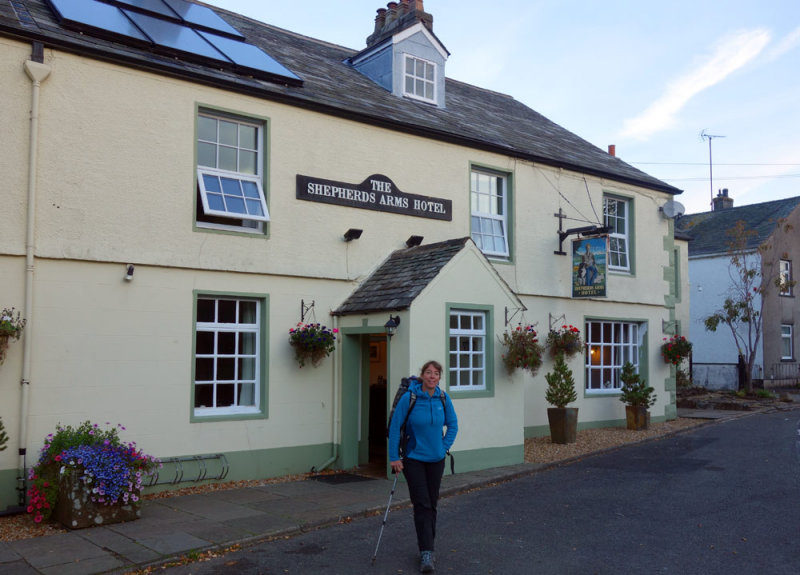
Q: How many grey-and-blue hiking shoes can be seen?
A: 1